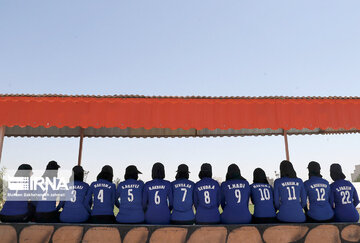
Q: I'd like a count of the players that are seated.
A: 13